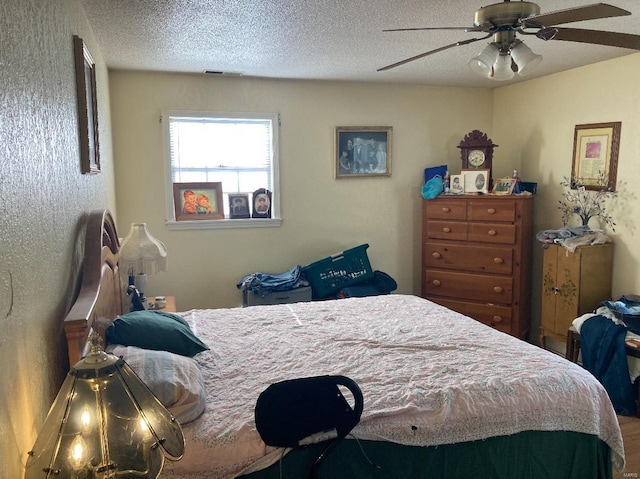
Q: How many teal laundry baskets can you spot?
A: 1